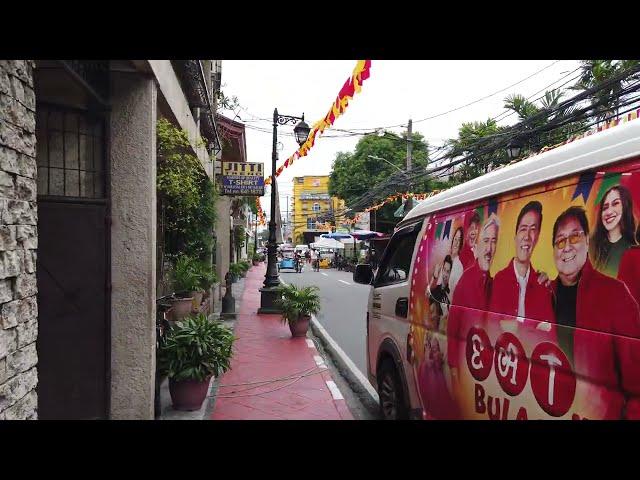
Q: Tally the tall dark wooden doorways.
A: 1